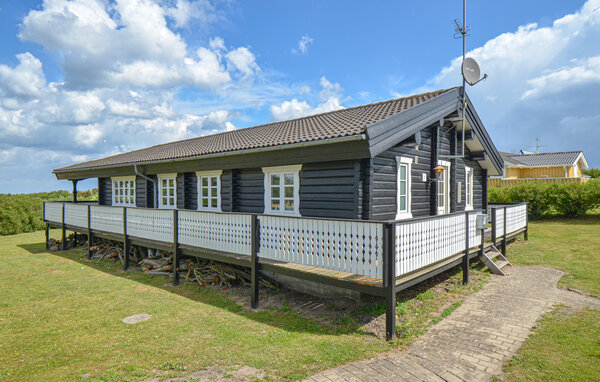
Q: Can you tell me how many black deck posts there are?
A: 12